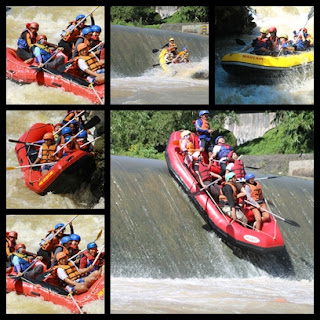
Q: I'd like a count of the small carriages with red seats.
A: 0